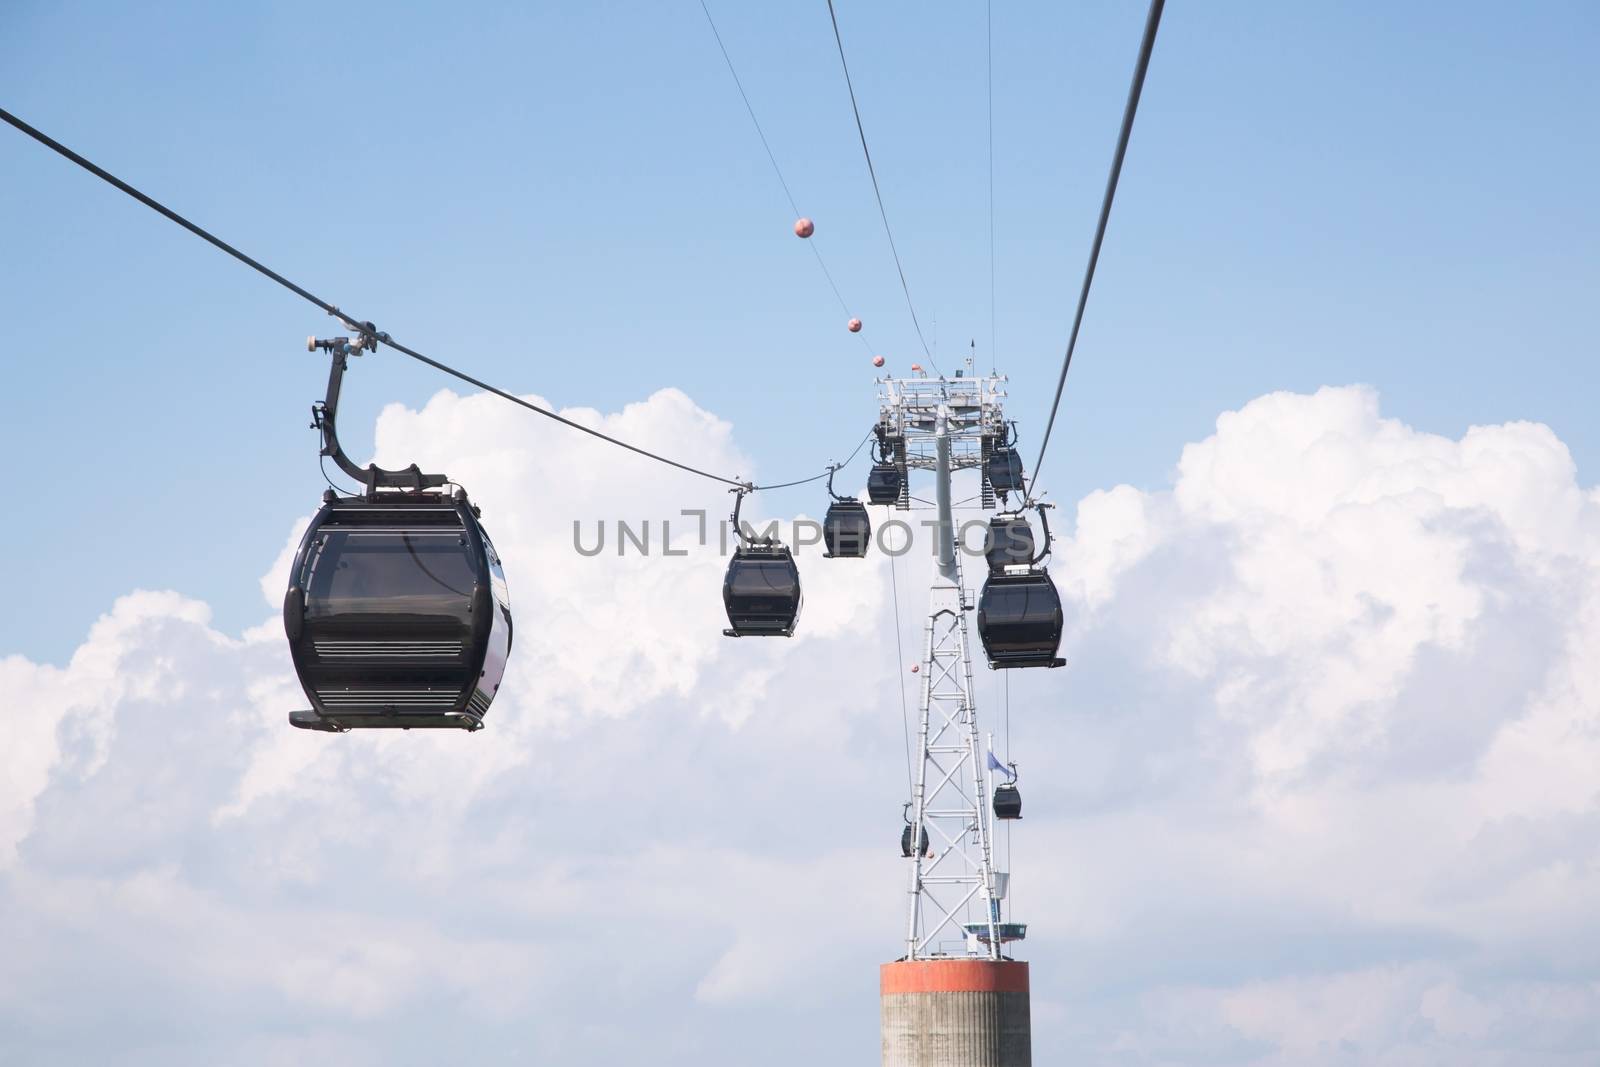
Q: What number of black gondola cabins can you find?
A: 9